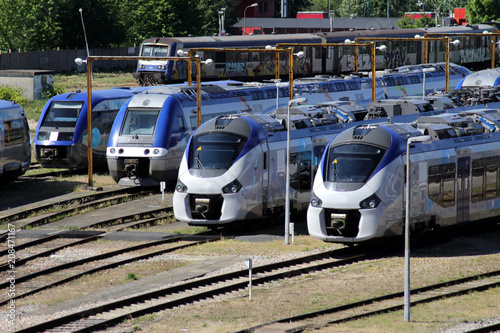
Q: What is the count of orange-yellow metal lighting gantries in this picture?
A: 5